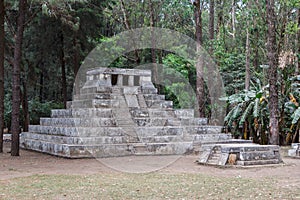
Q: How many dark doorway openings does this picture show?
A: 3